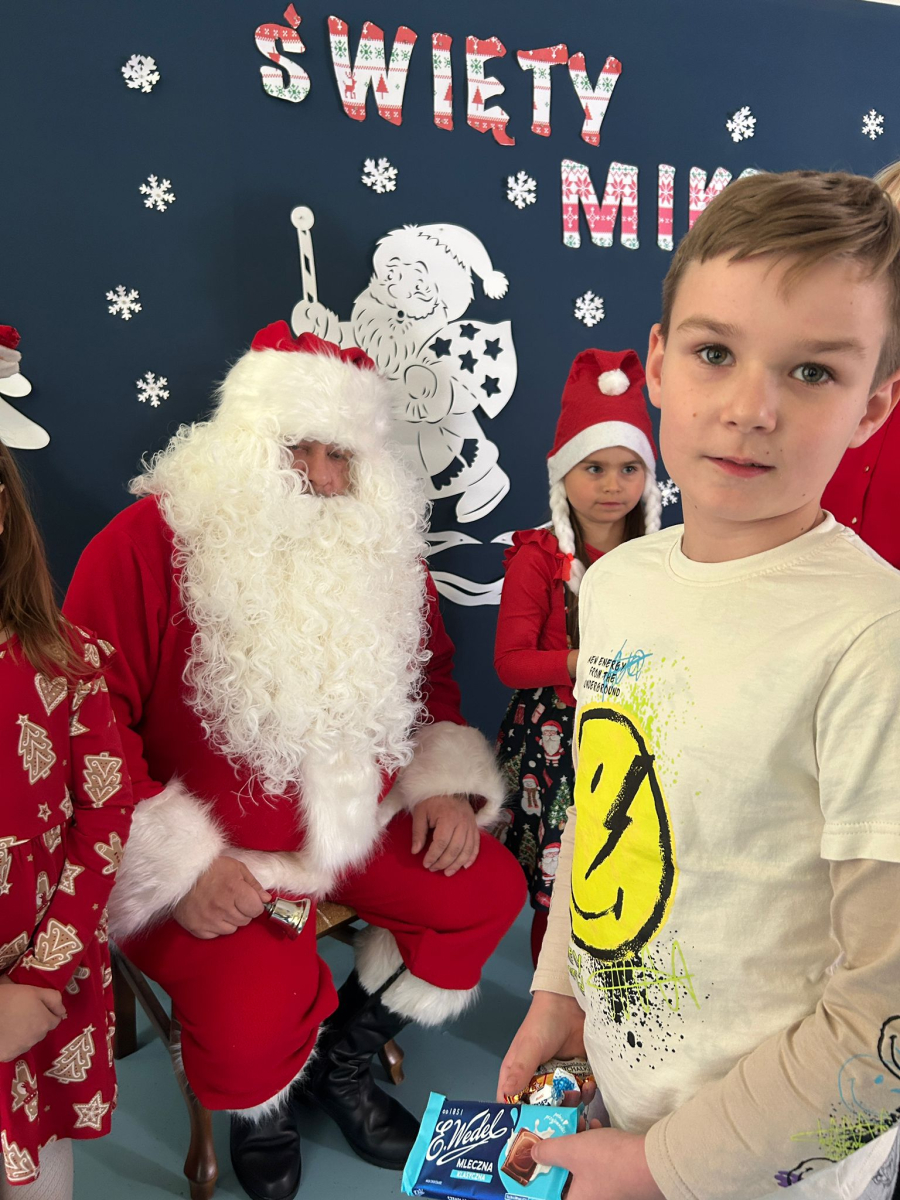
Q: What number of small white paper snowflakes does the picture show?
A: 10